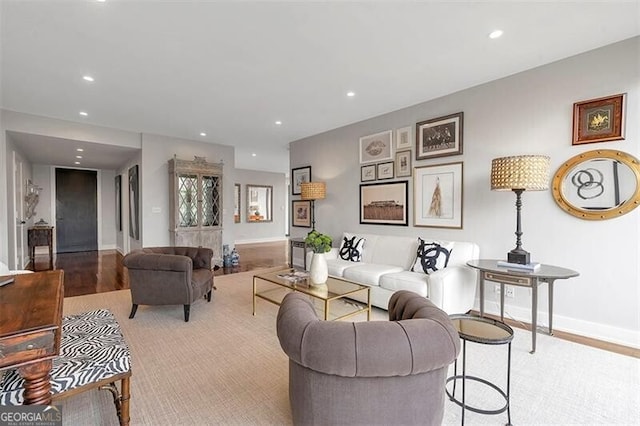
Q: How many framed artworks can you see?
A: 11